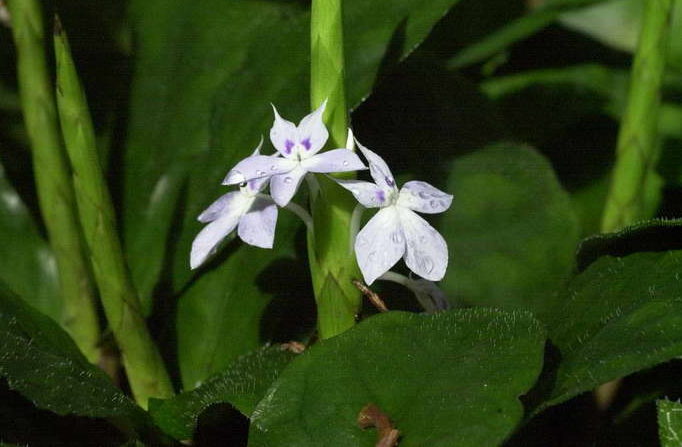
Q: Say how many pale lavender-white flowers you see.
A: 3